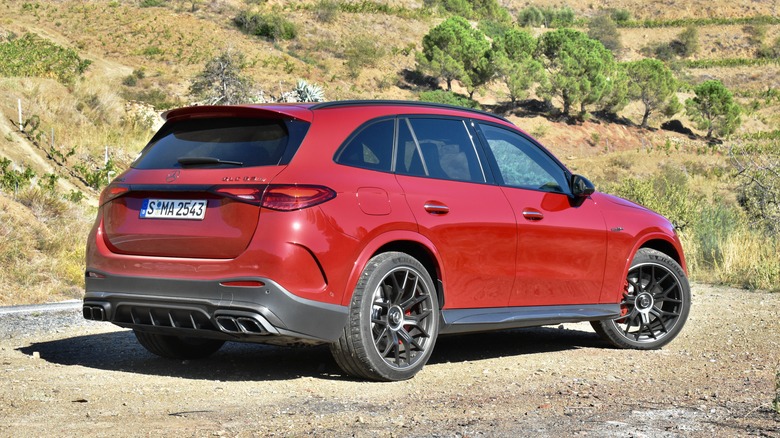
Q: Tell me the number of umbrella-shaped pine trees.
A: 5